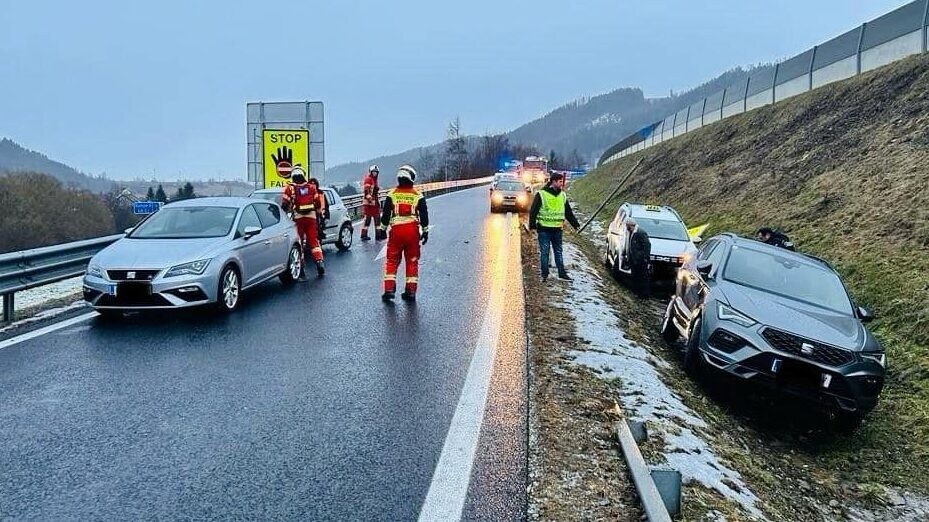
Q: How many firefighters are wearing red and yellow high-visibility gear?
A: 3